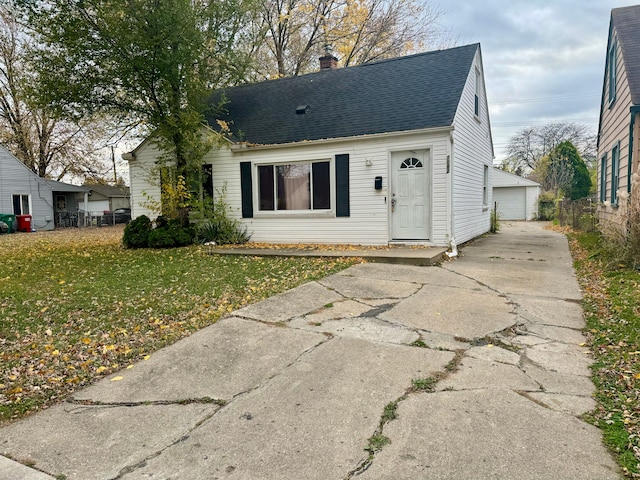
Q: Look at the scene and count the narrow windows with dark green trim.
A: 3